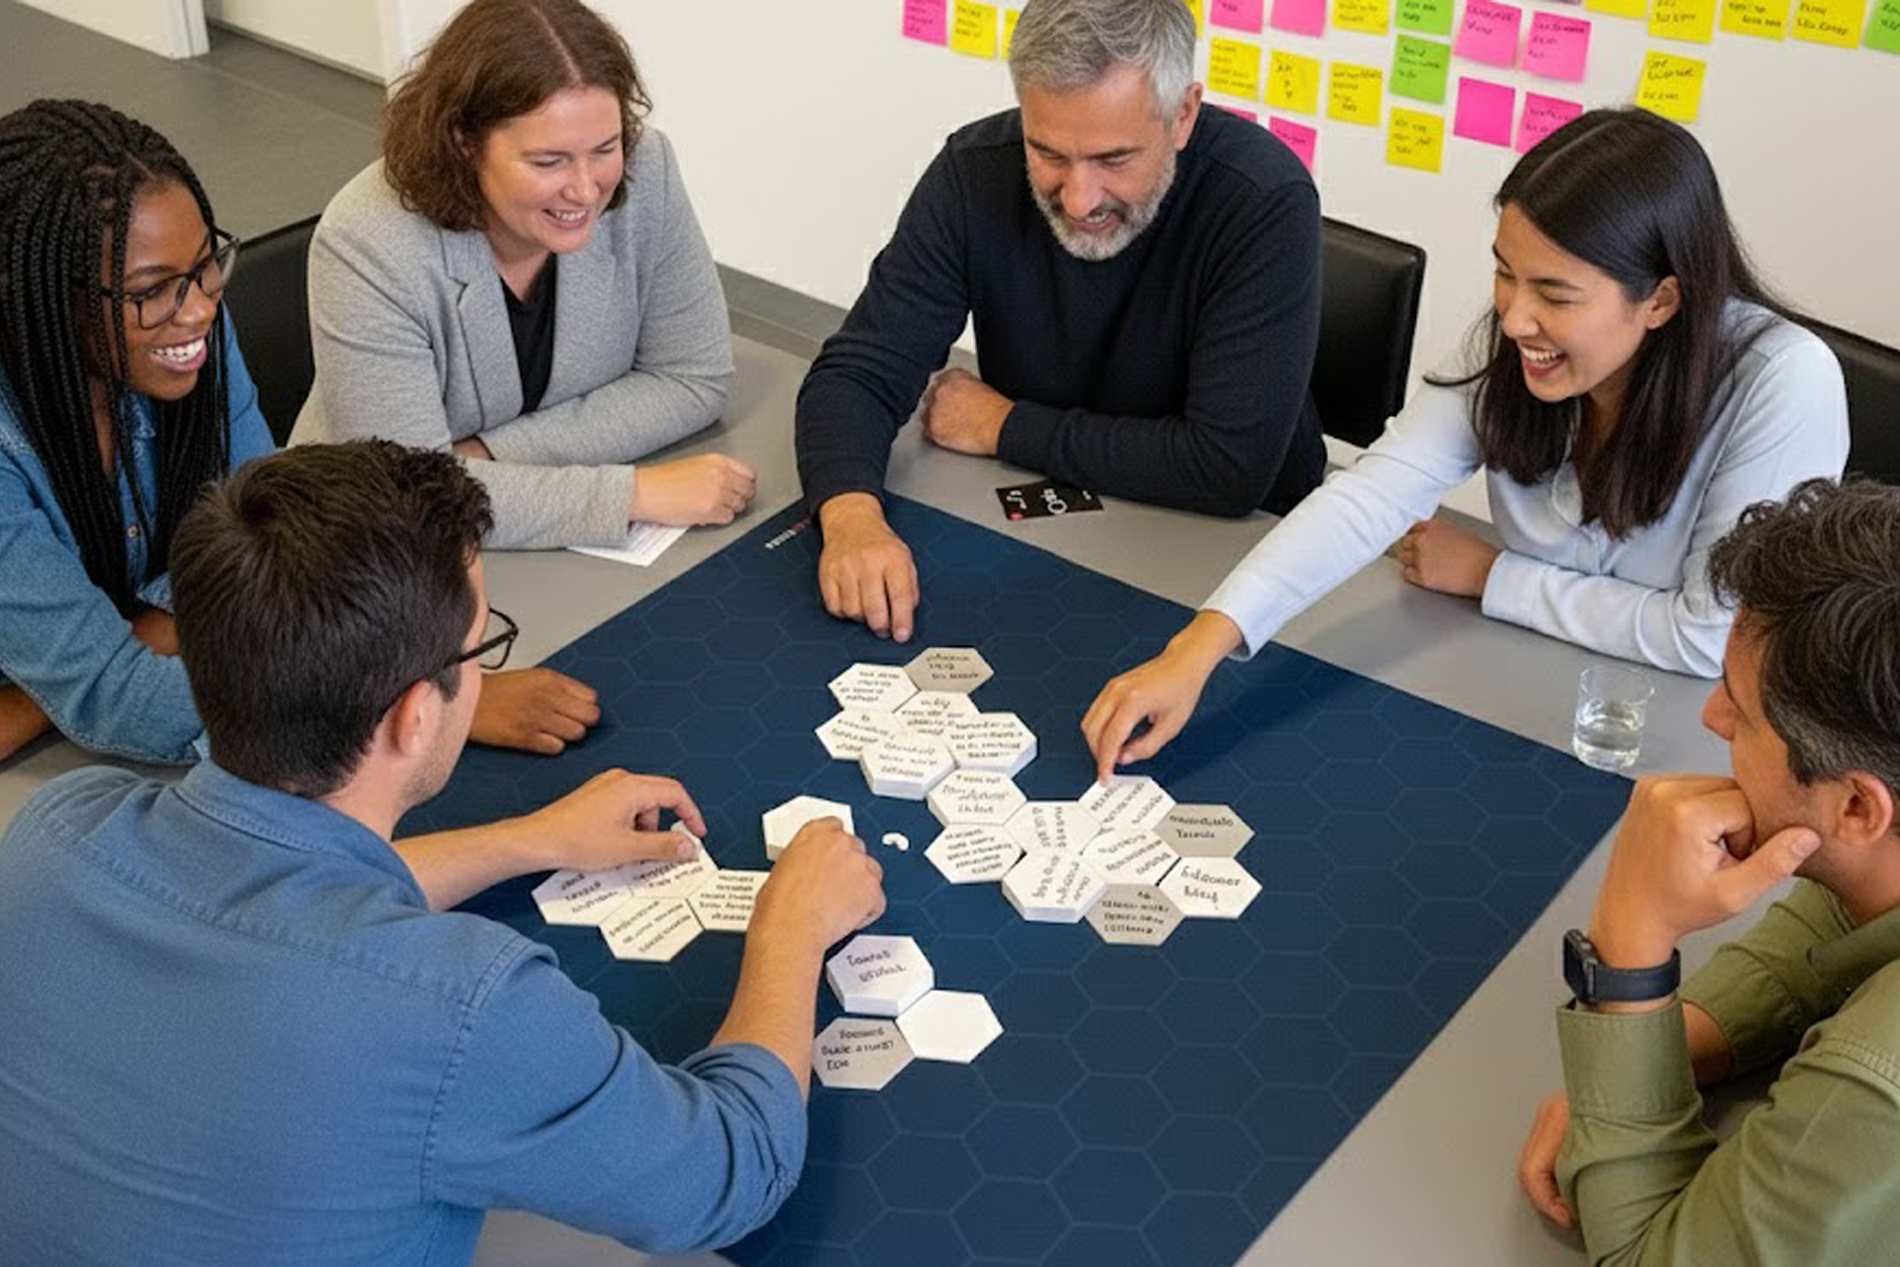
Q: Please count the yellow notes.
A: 13